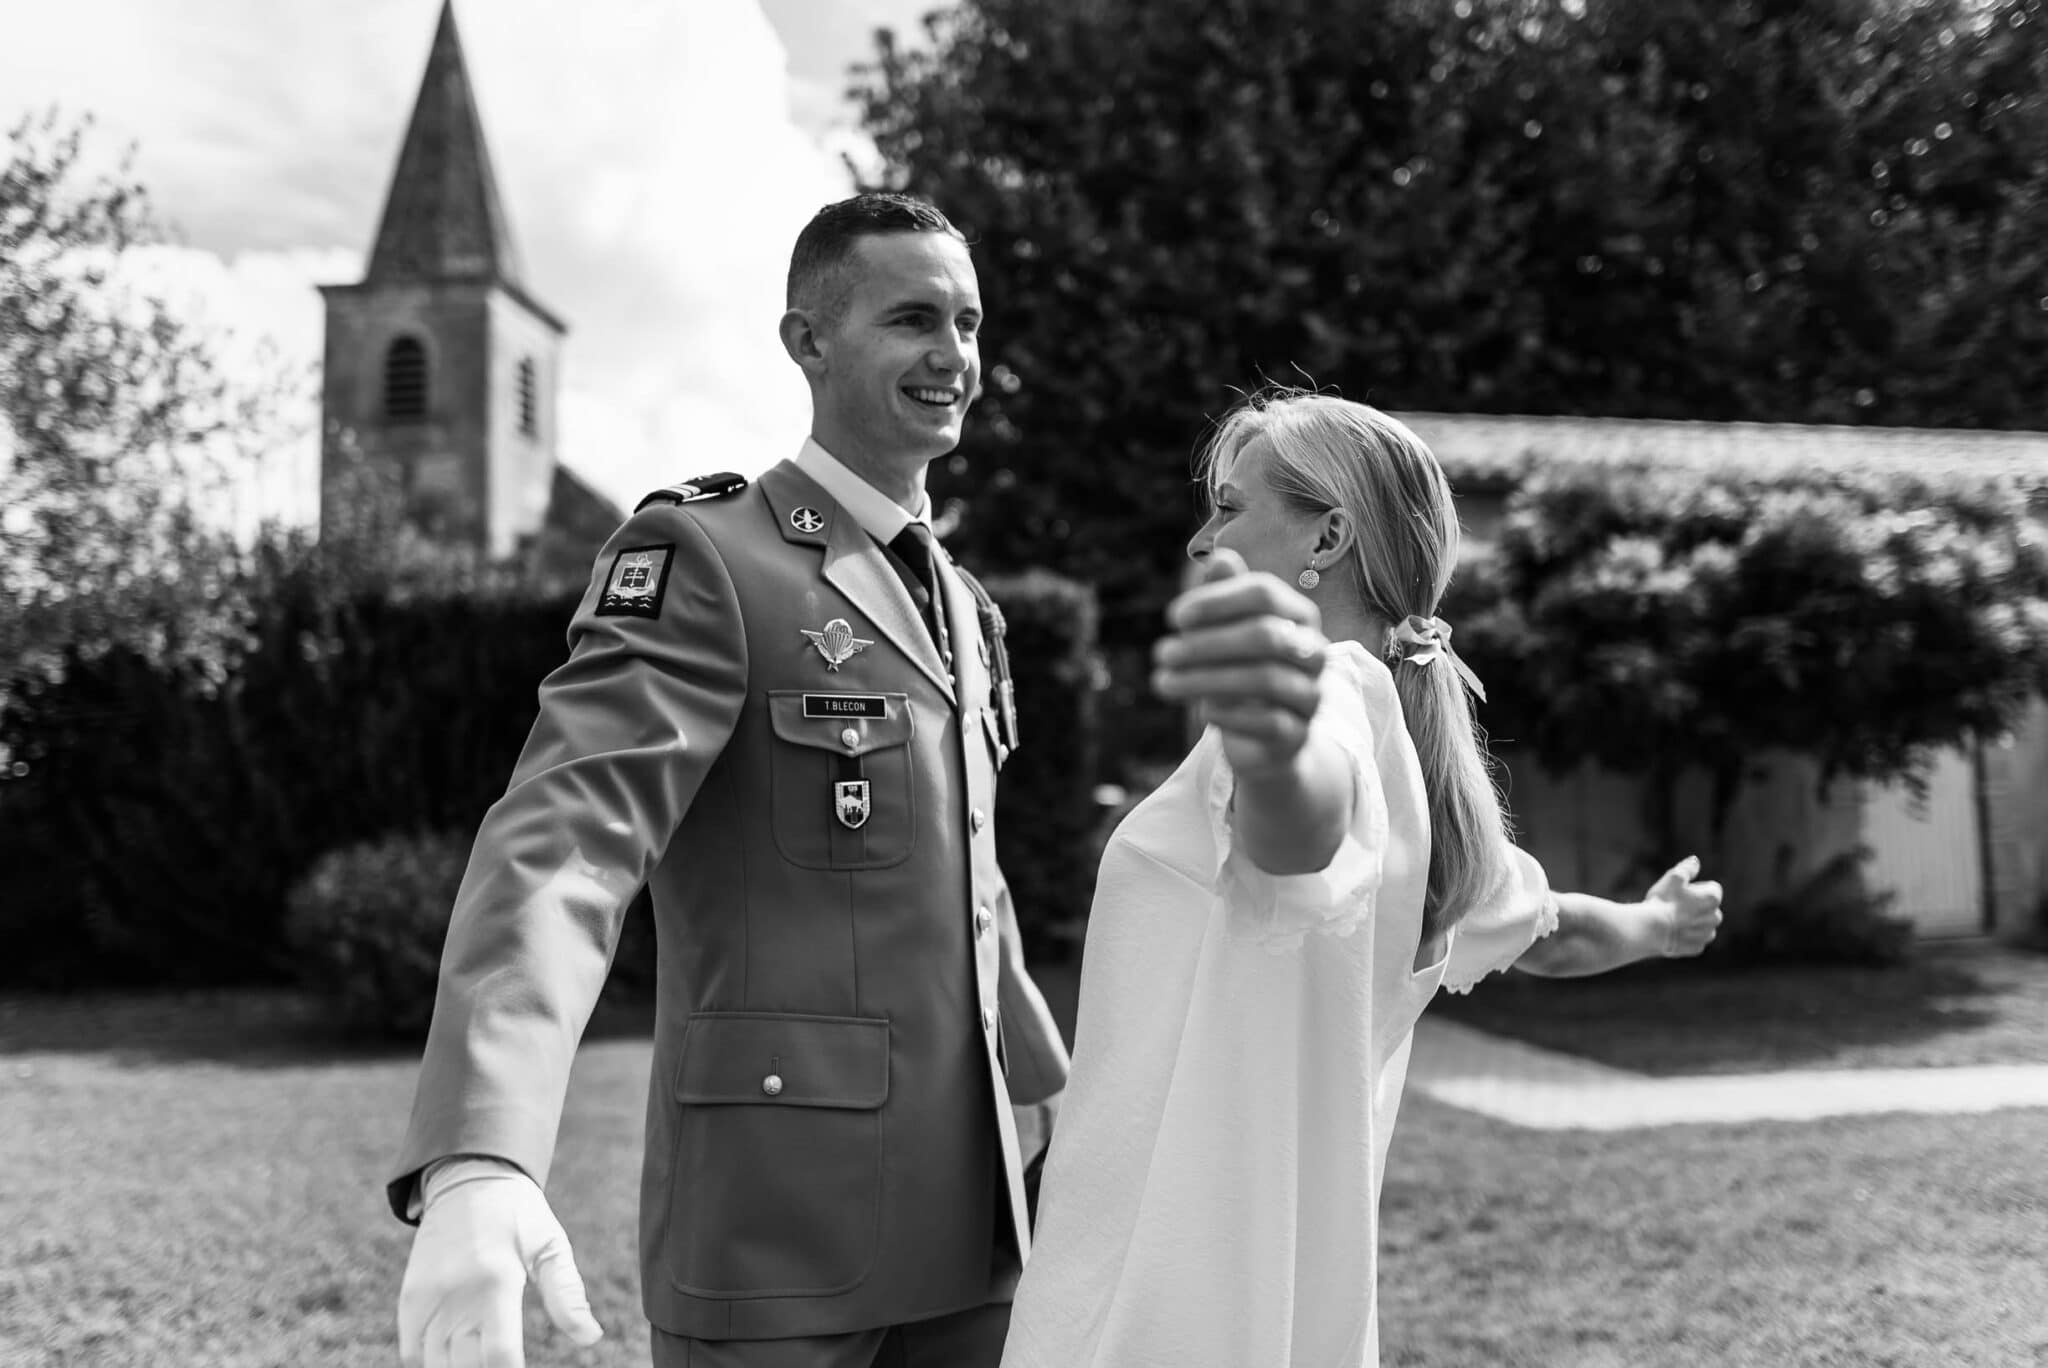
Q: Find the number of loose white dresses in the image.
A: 1